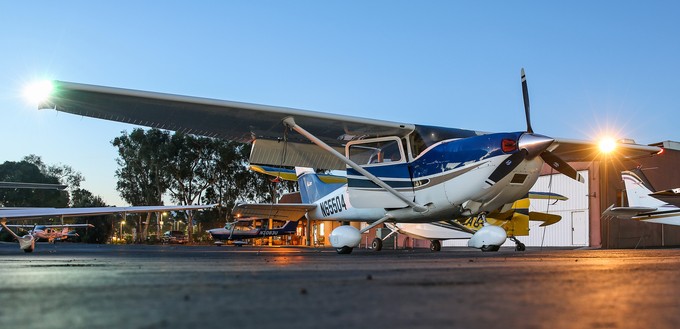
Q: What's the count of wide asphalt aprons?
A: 1